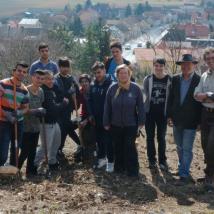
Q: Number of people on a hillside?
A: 12